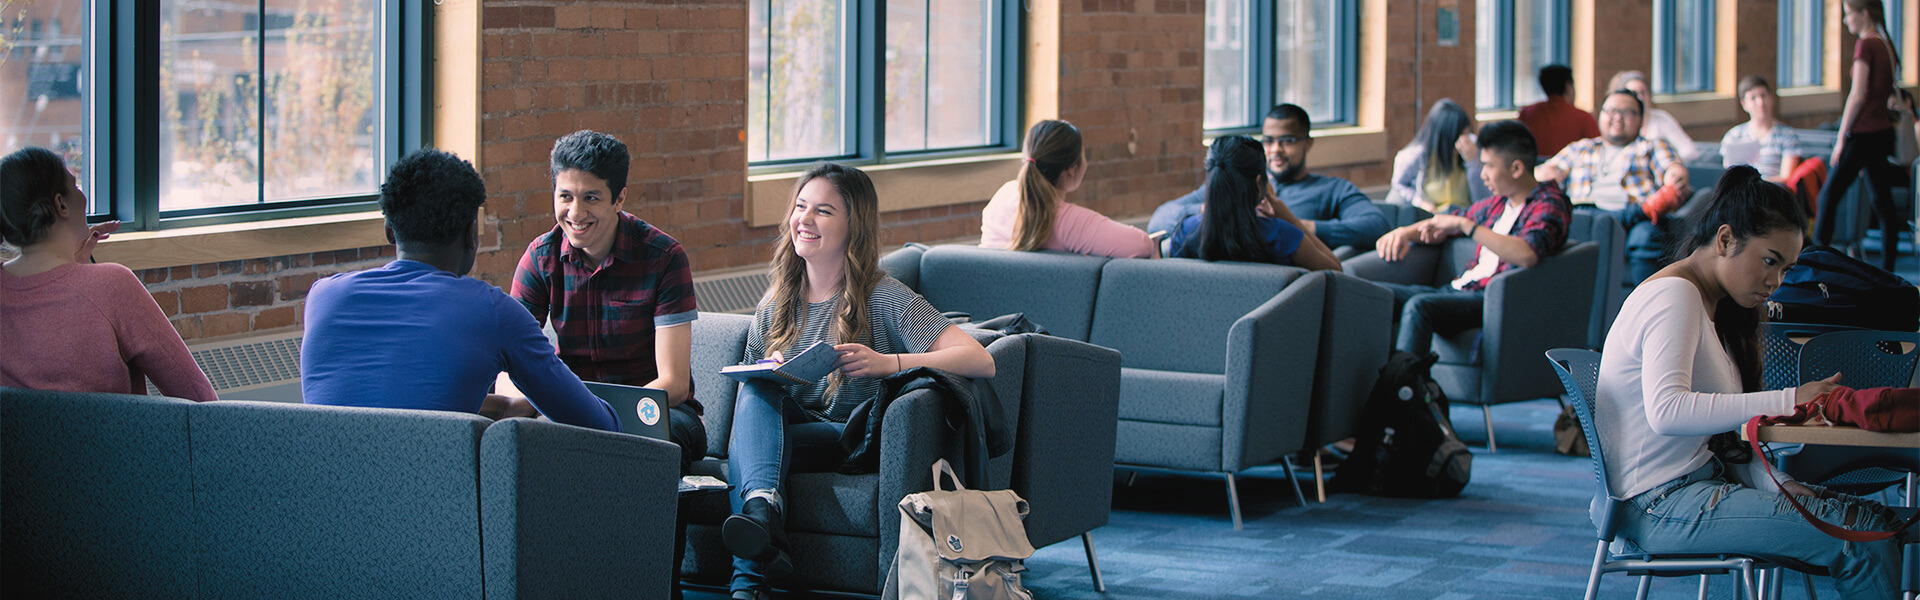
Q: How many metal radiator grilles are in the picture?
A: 2